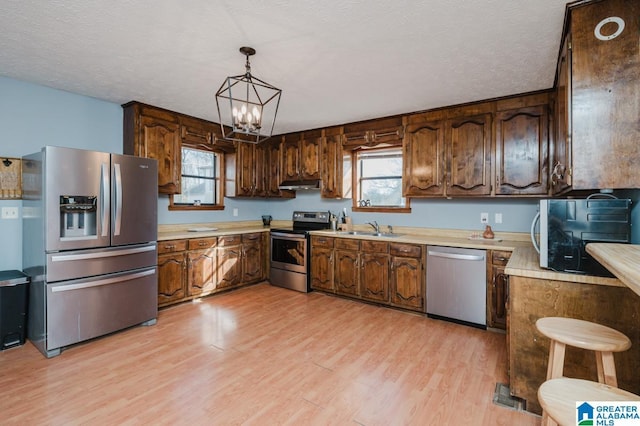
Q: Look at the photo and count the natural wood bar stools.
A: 2